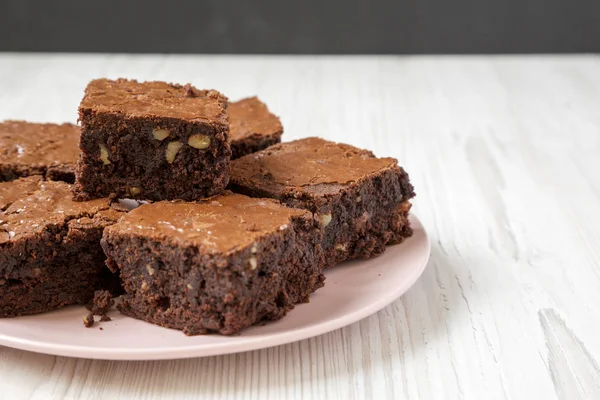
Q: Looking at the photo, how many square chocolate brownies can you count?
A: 6